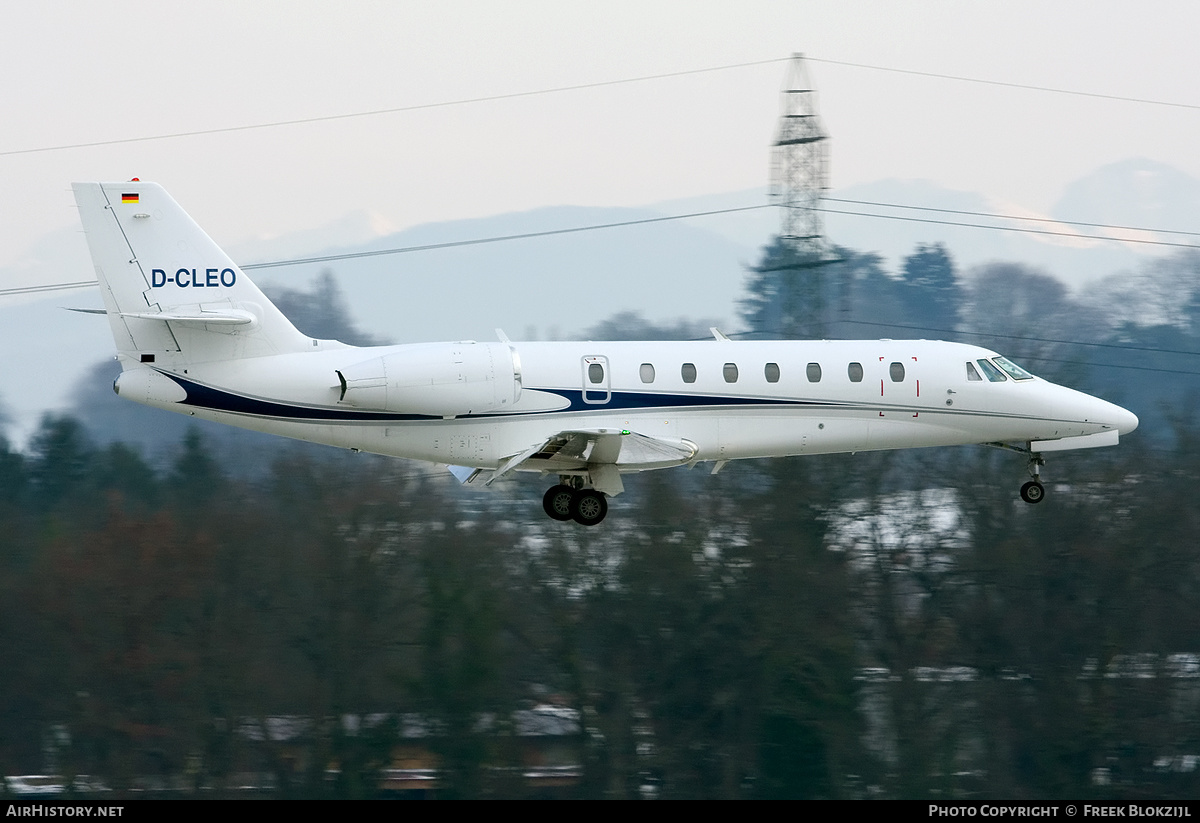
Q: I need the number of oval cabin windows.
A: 8